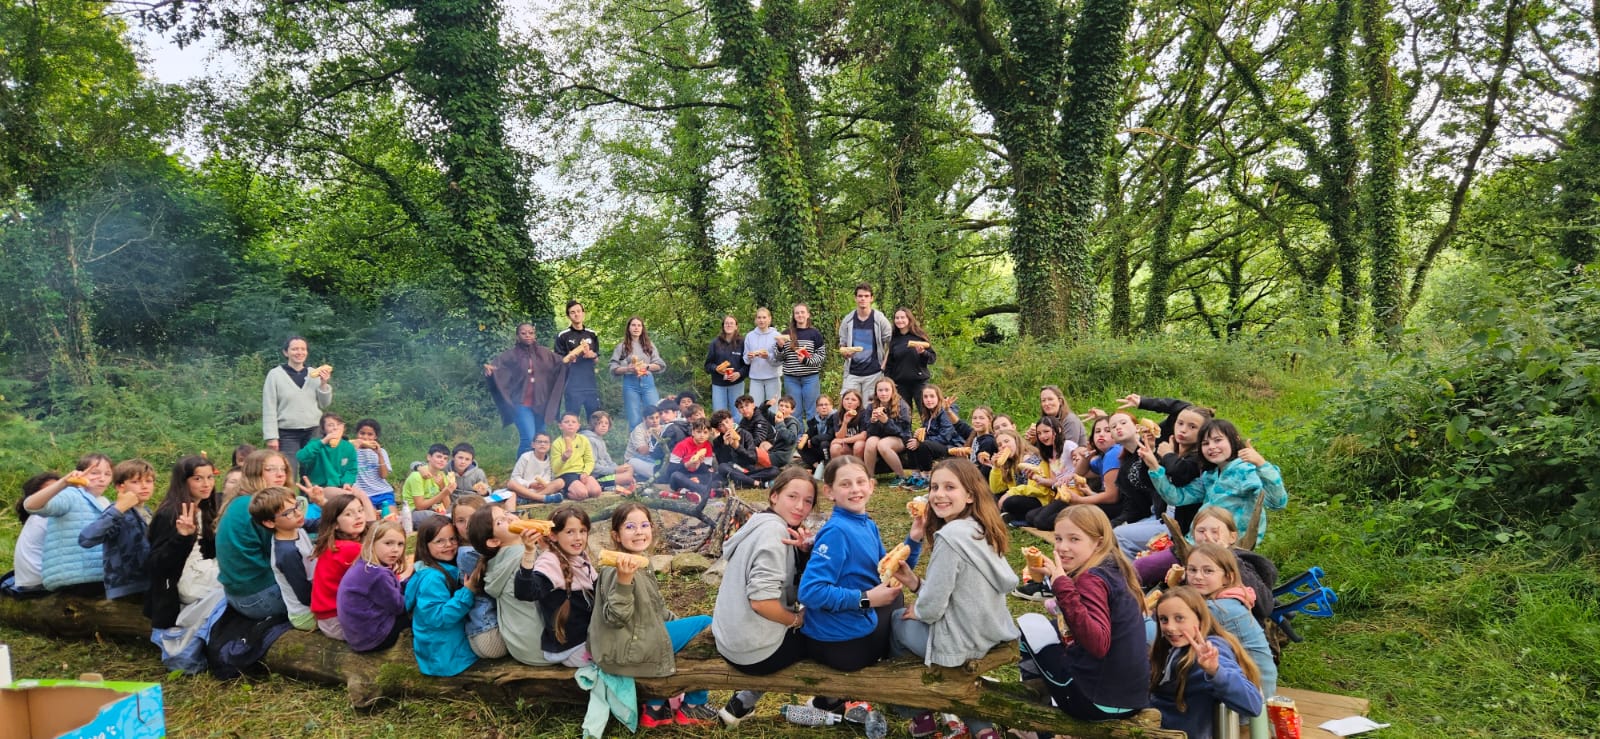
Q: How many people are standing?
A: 9